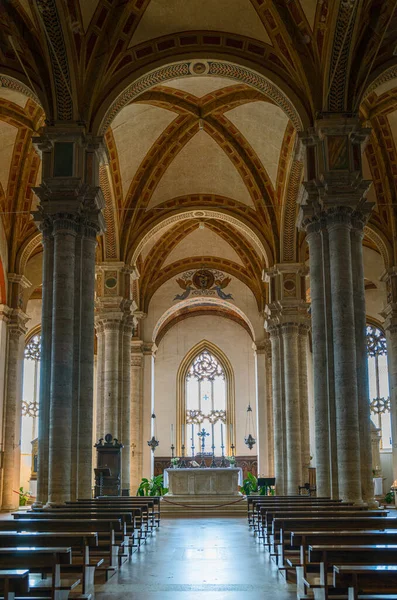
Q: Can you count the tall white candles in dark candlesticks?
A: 6